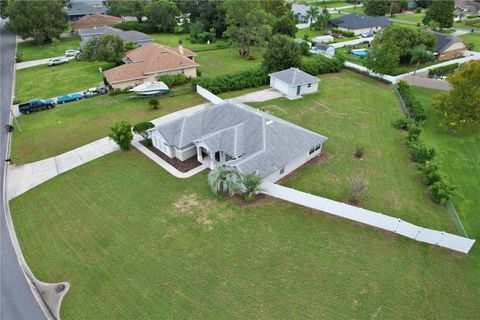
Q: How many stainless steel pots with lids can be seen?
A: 0